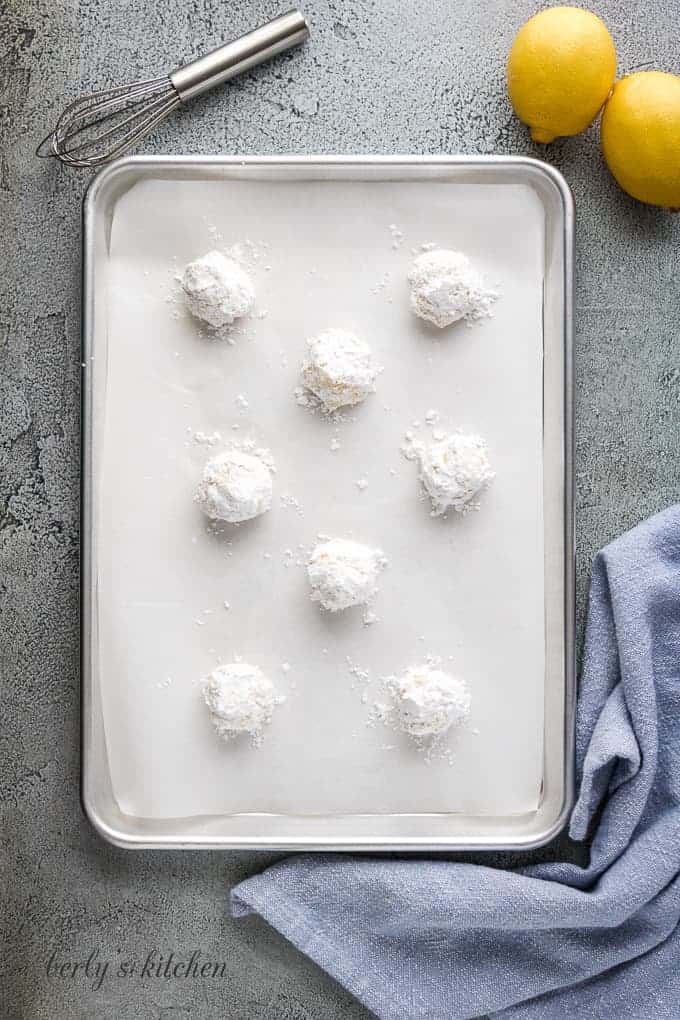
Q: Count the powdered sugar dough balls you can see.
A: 8